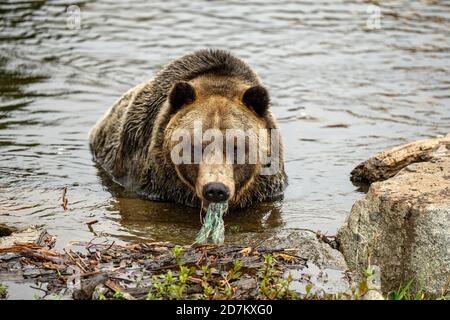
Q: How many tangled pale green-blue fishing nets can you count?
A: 1